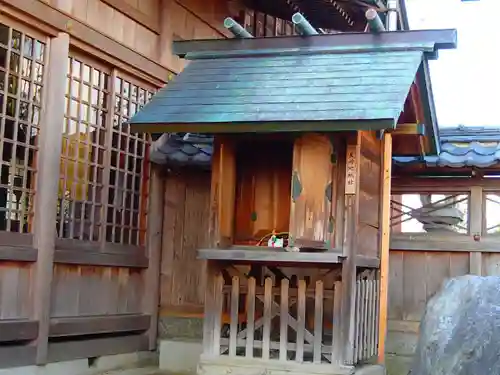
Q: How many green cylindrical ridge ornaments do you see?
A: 3